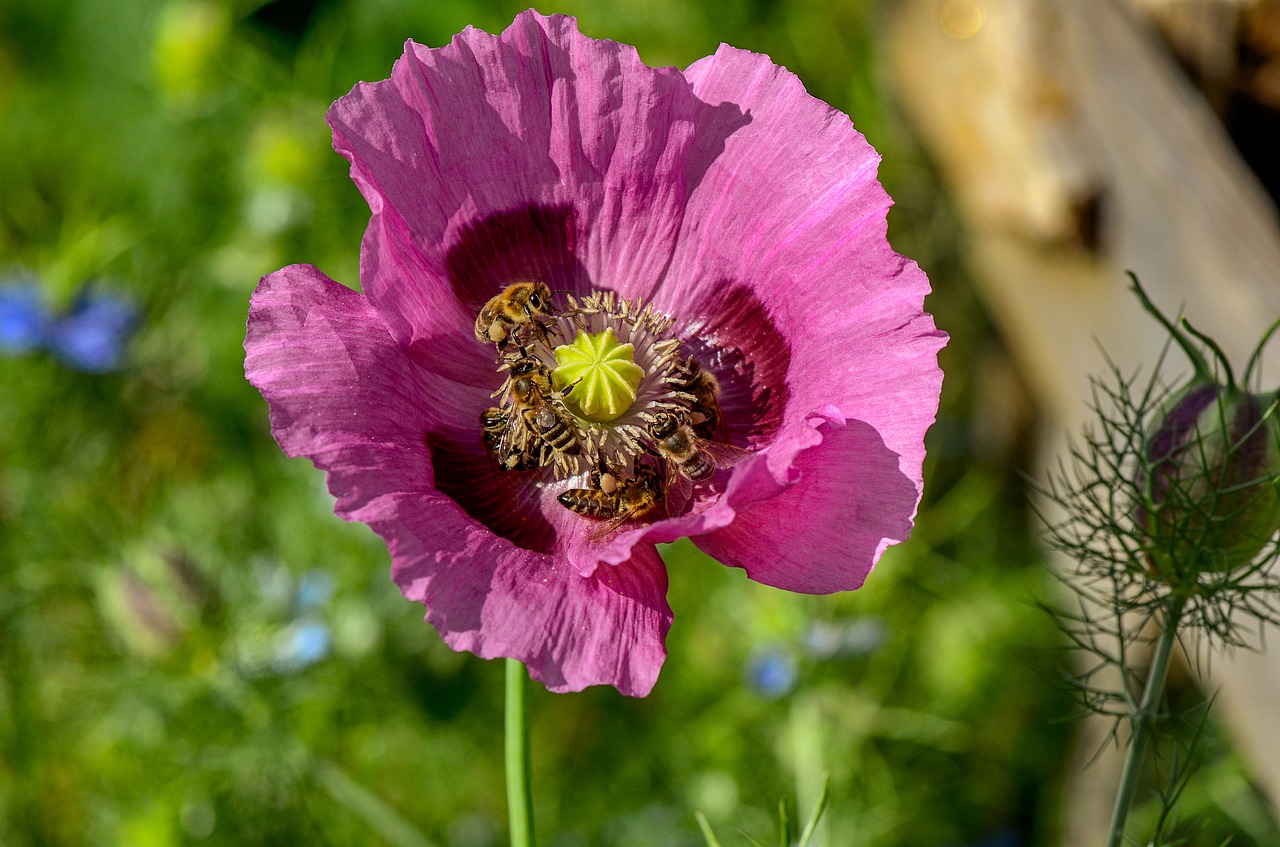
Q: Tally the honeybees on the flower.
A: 6